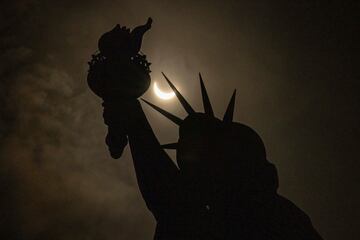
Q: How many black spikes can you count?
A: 5